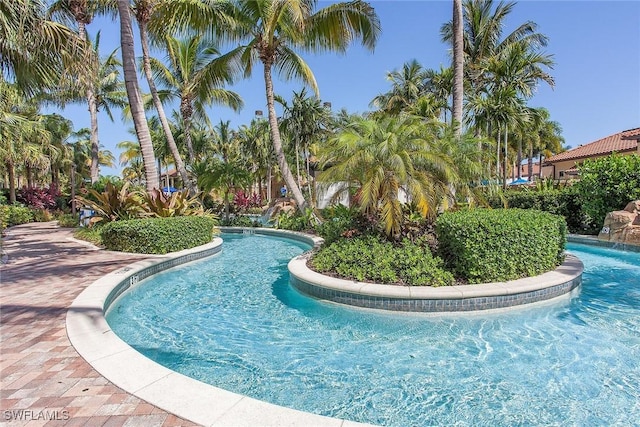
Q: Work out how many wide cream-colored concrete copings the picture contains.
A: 2